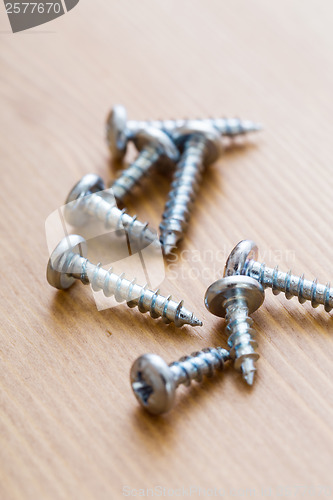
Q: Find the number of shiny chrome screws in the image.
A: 8